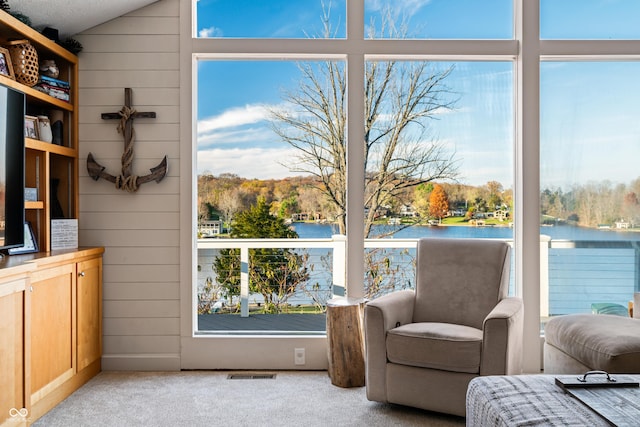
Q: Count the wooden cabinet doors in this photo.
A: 3